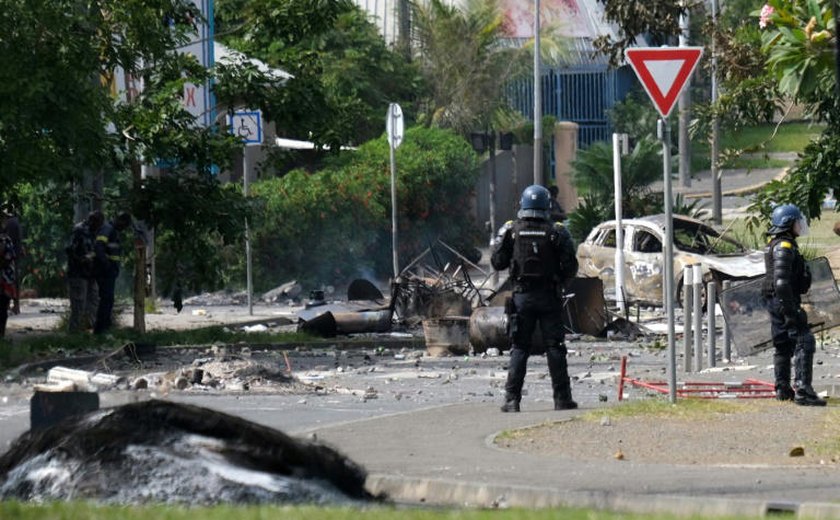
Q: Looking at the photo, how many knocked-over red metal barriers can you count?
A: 1